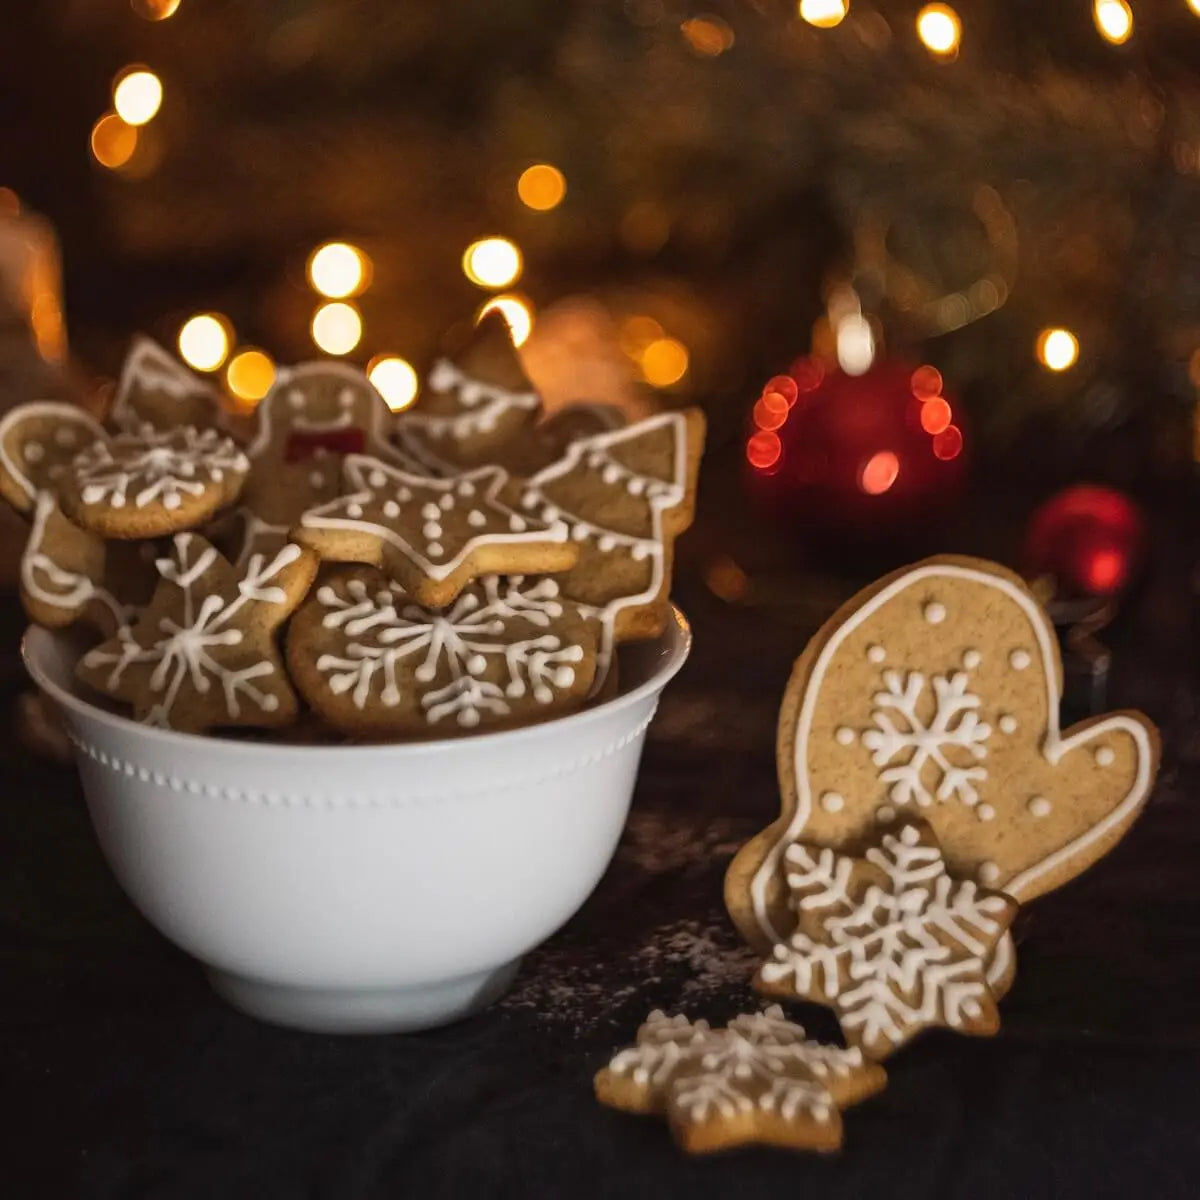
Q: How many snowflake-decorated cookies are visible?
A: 6